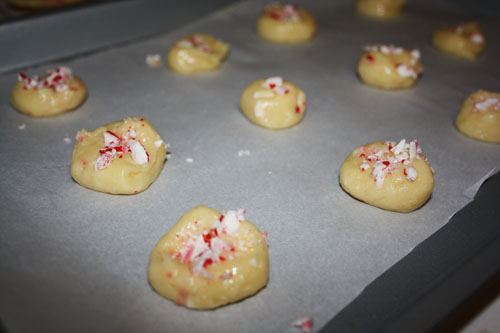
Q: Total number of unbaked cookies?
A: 11